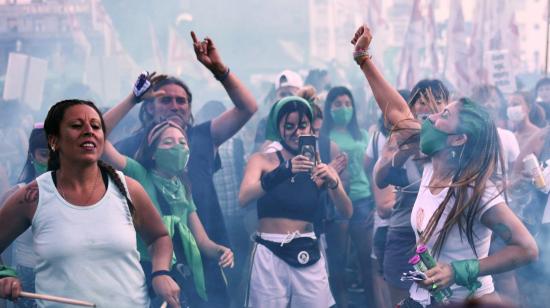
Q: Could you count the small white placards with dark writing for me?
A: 1